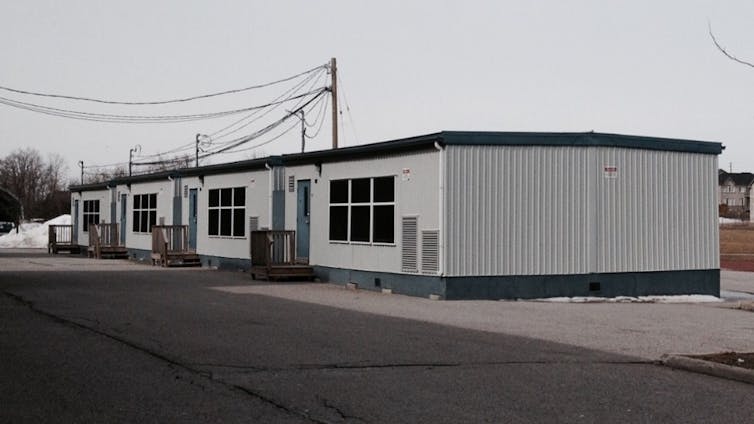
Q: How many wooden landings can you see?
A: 4